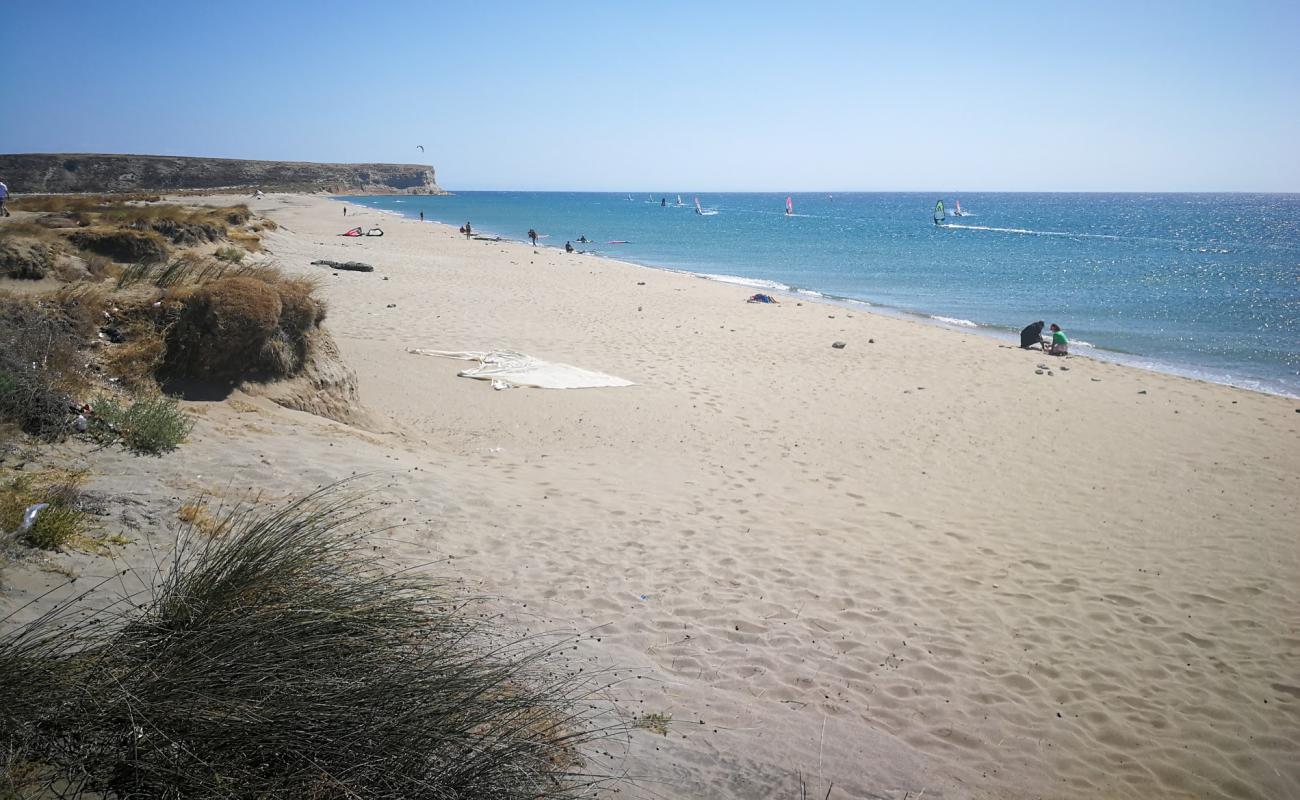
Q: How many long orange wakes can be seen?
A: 0